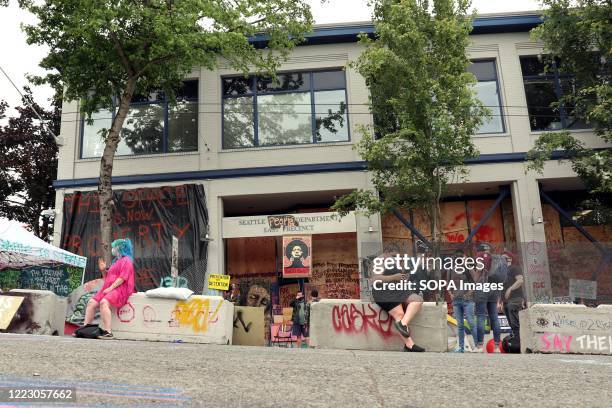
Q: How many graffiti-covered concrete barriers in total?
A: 4